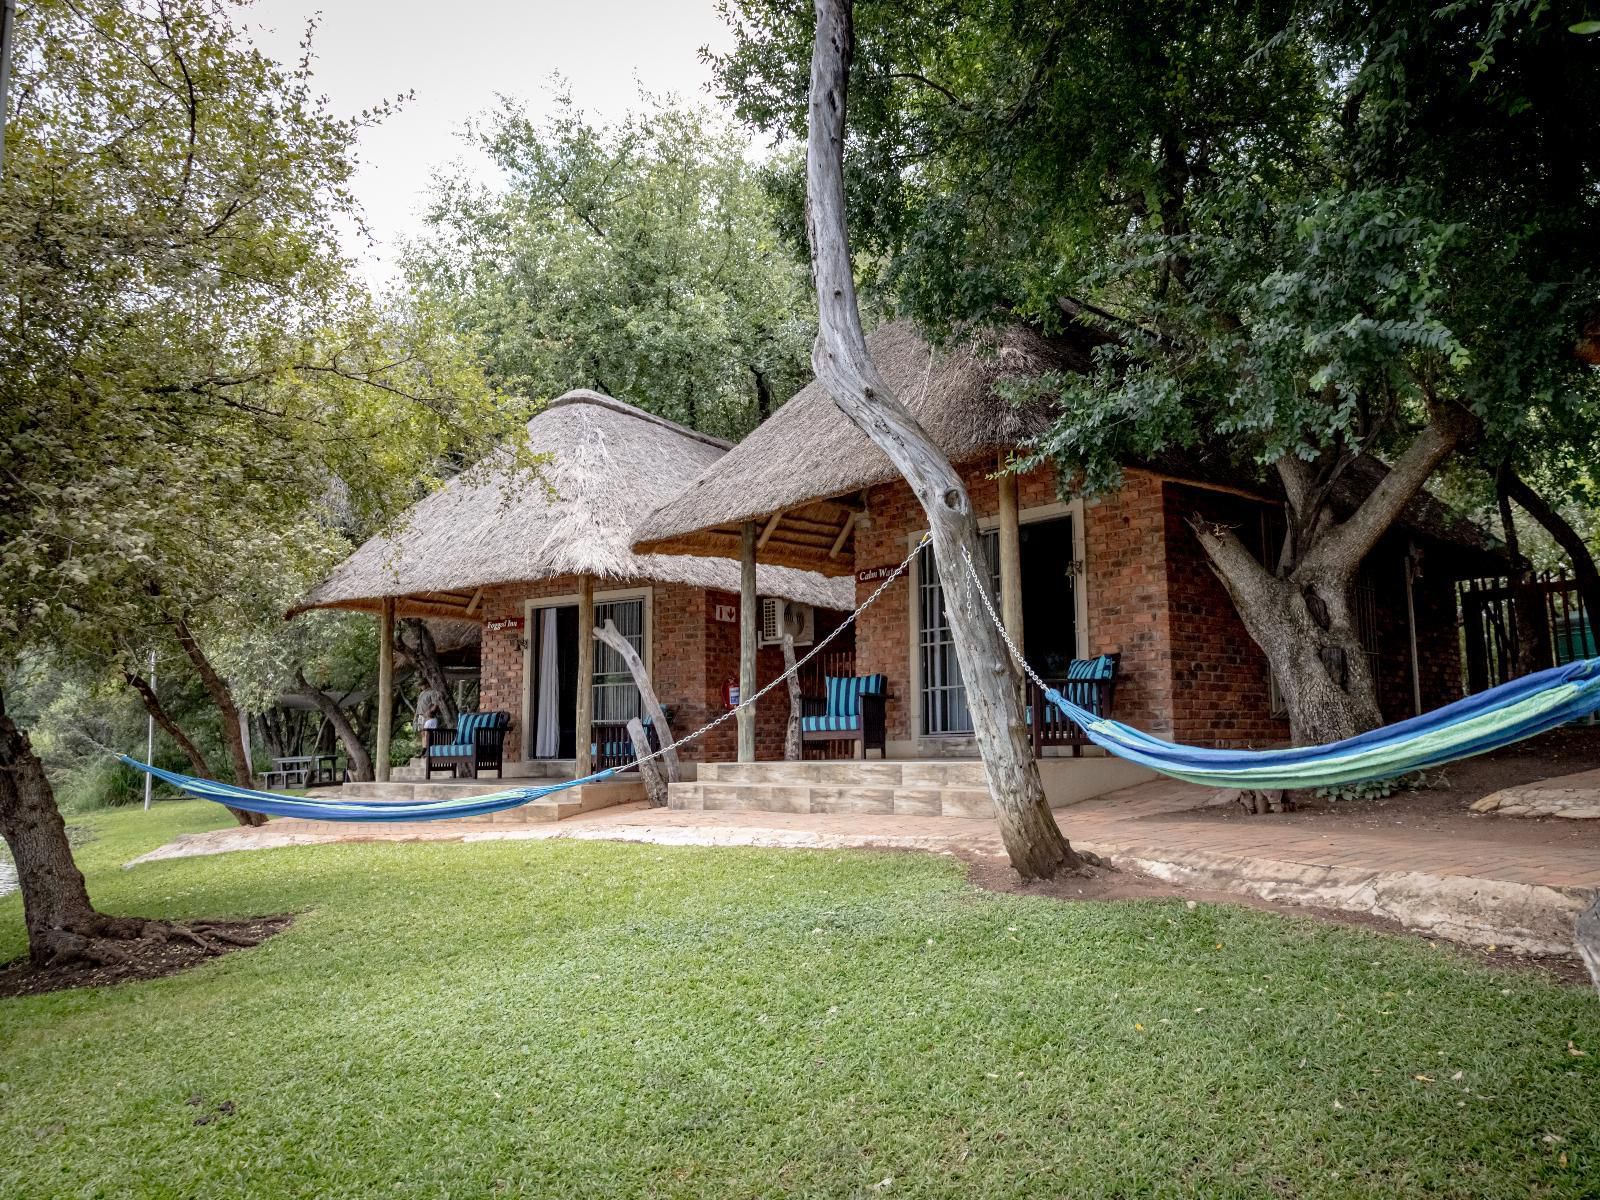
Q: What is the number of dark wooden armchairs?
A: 4